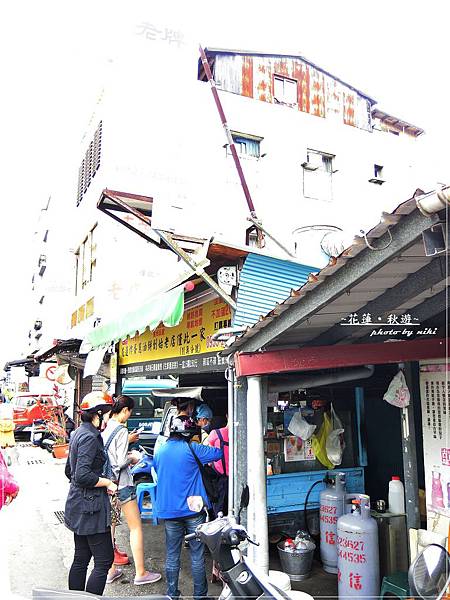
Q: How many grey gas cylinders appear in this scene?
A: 2